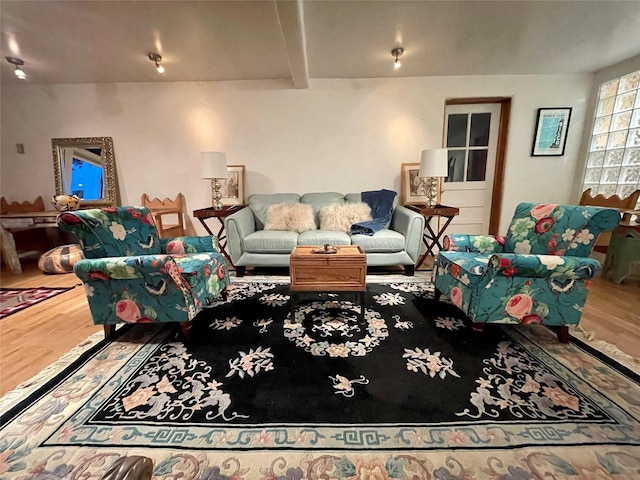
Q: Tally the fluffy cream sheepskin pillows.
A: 2